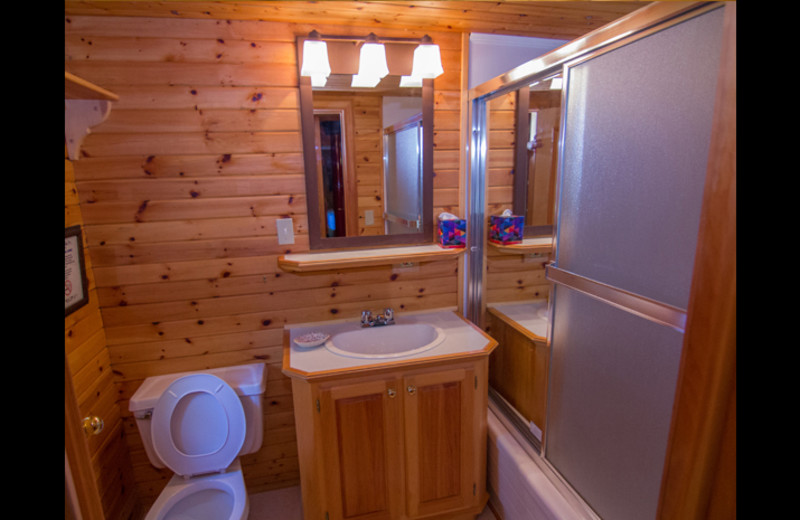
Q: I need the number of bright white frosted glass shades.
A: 3